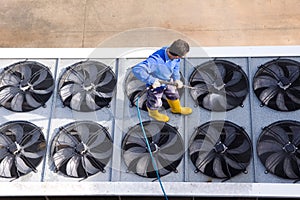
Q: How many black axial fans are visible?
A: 10